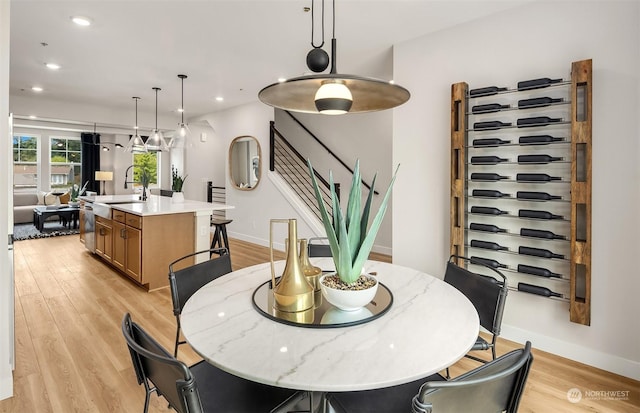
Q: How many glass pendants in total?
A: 3